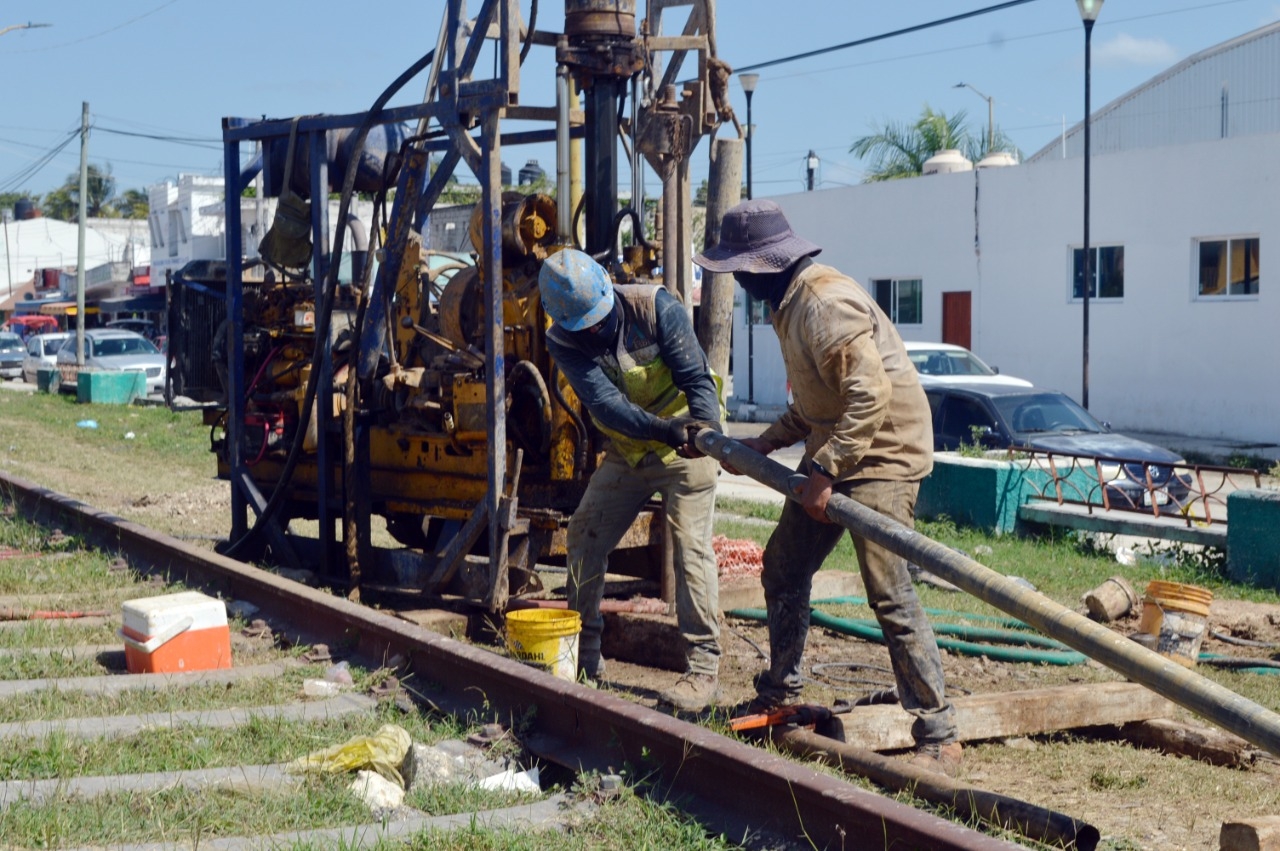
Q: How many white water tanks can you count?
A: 2